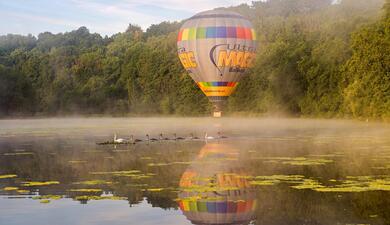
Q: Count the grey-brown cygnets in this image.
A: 6